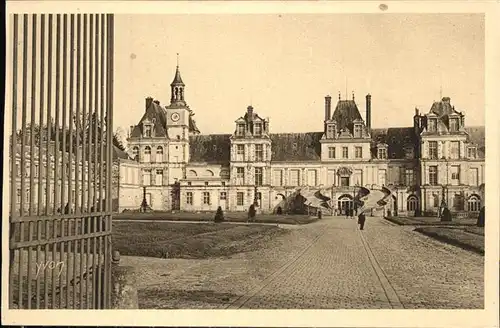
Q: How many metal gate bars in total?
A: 14